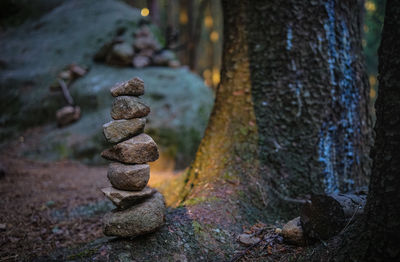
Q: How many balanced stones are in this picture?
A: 7